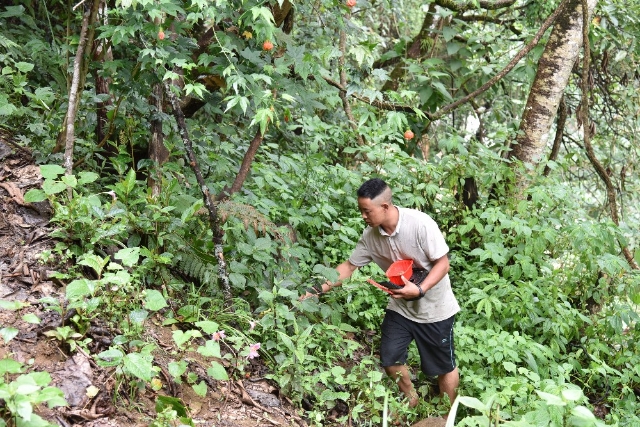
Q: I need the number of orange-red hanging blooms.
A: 4